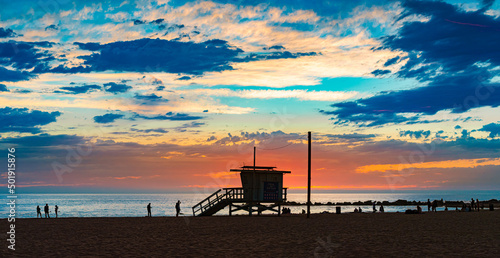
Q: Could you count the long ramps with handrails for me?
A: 1